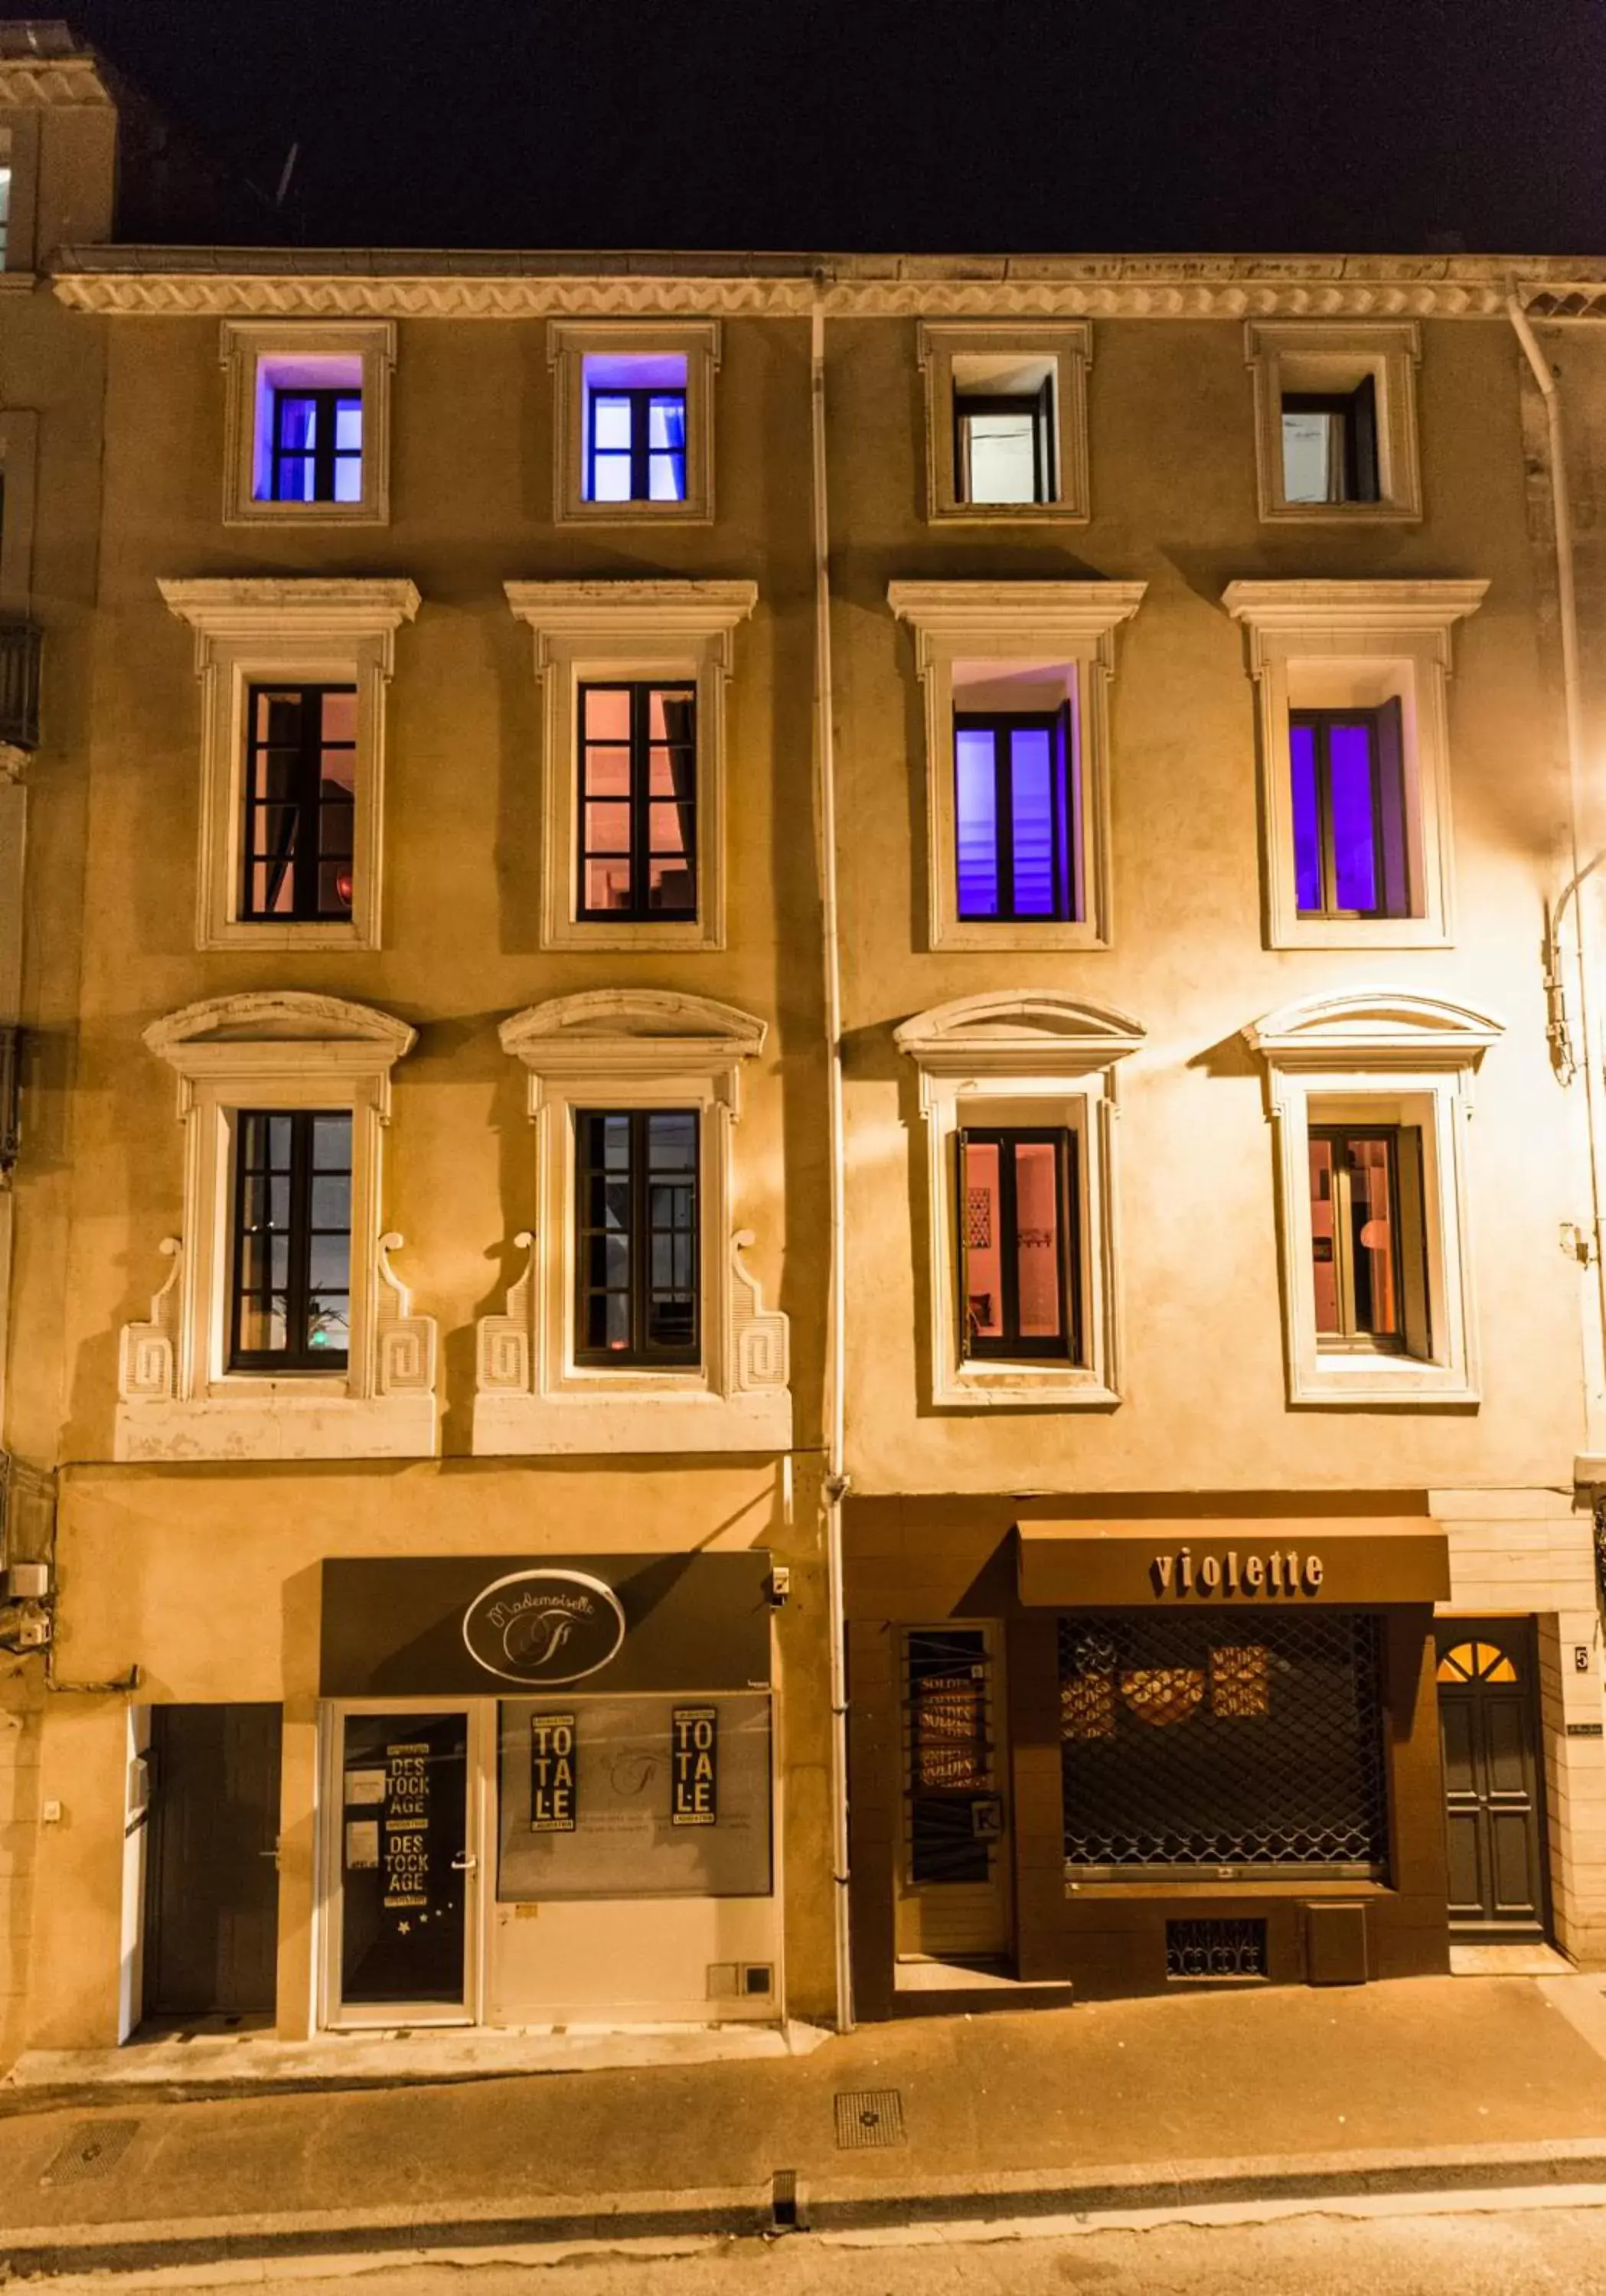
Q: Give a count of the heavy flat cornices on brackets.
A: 4